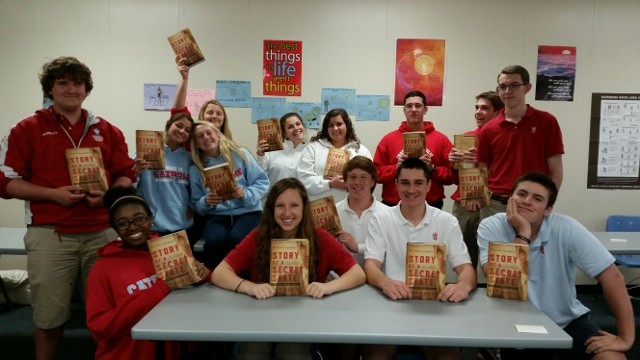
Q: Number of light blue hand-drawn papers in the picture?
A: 5